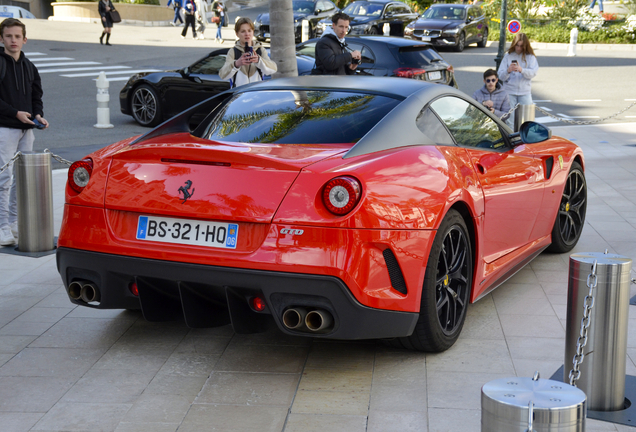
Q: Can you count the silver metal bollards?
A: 4